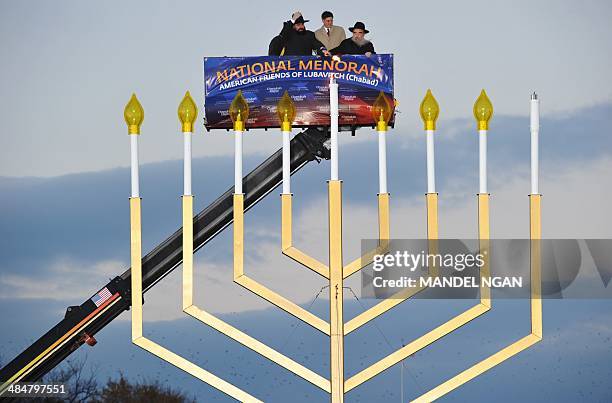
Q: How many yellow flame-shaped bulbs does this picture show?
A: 7